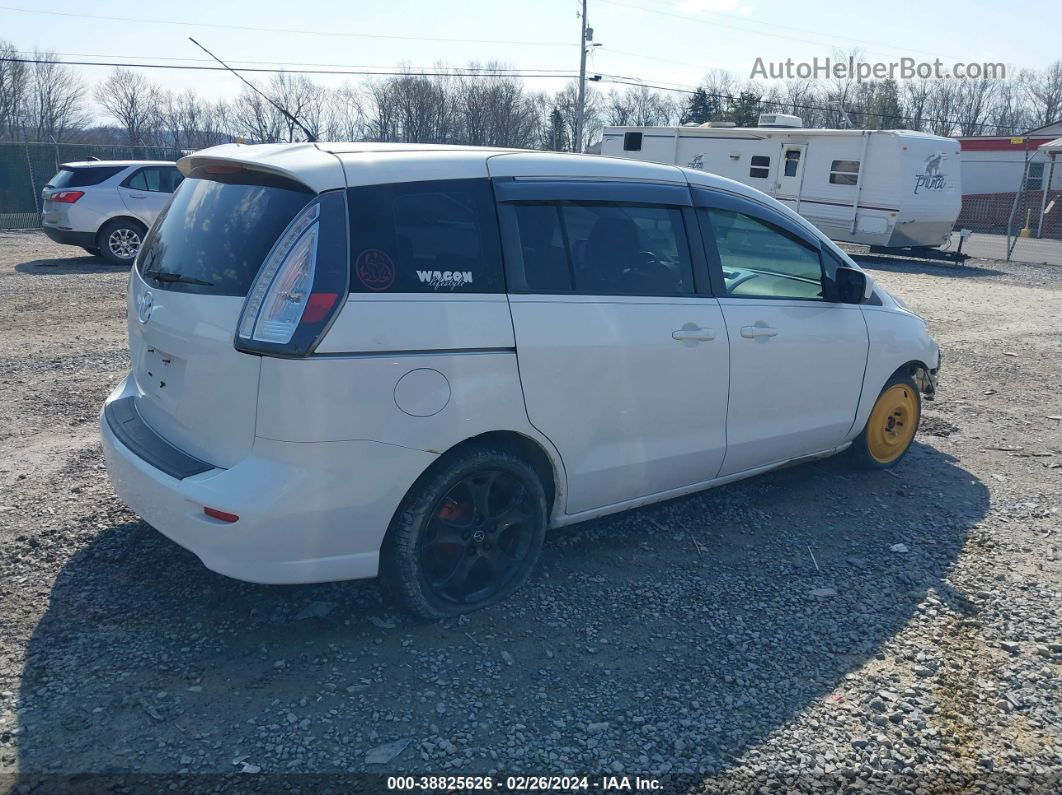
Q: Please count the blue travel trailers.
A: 0